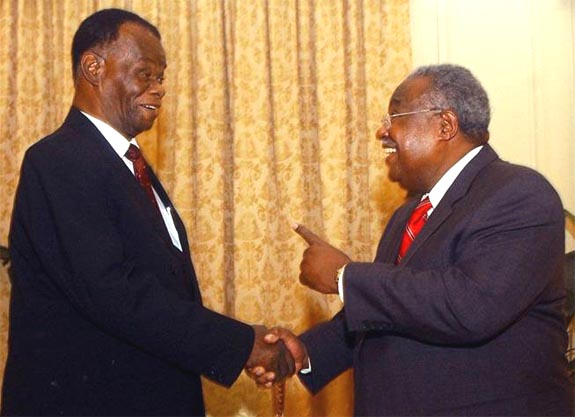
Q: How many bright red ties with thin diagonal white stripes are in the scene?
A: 1